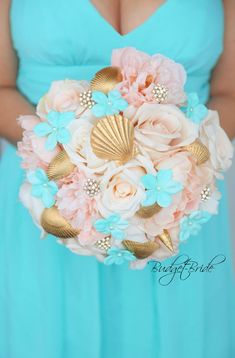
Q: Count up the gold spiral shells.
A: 1